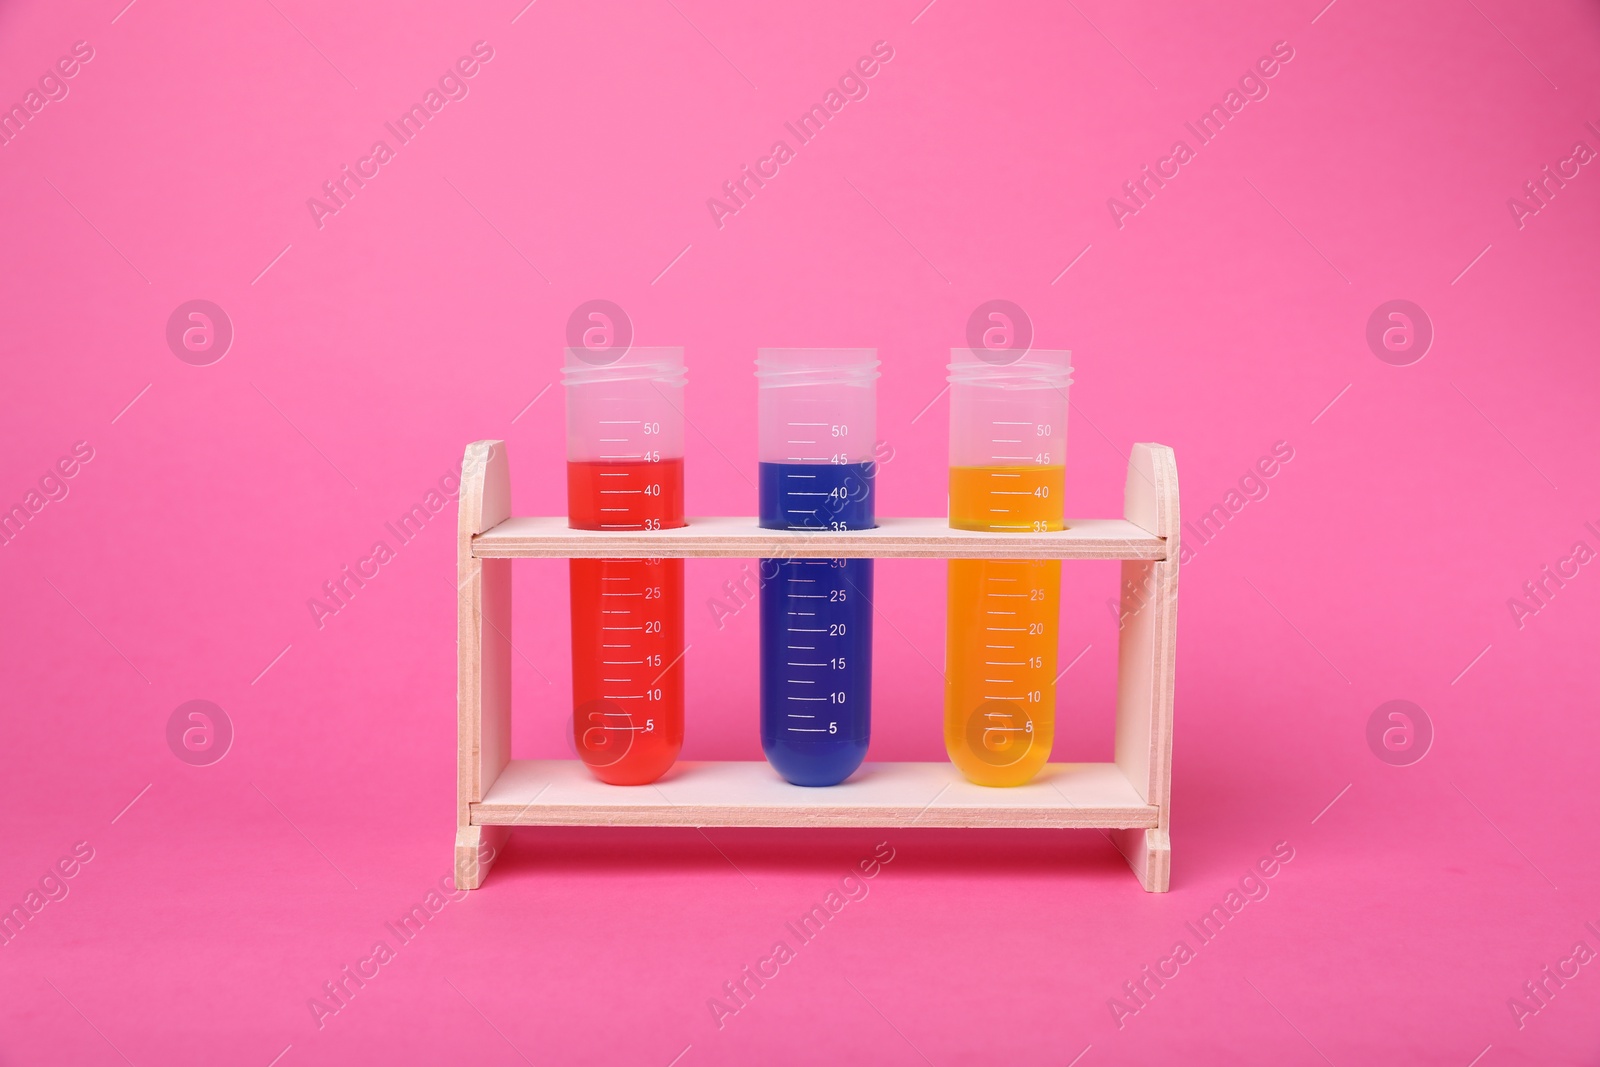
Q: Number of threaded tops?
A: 3